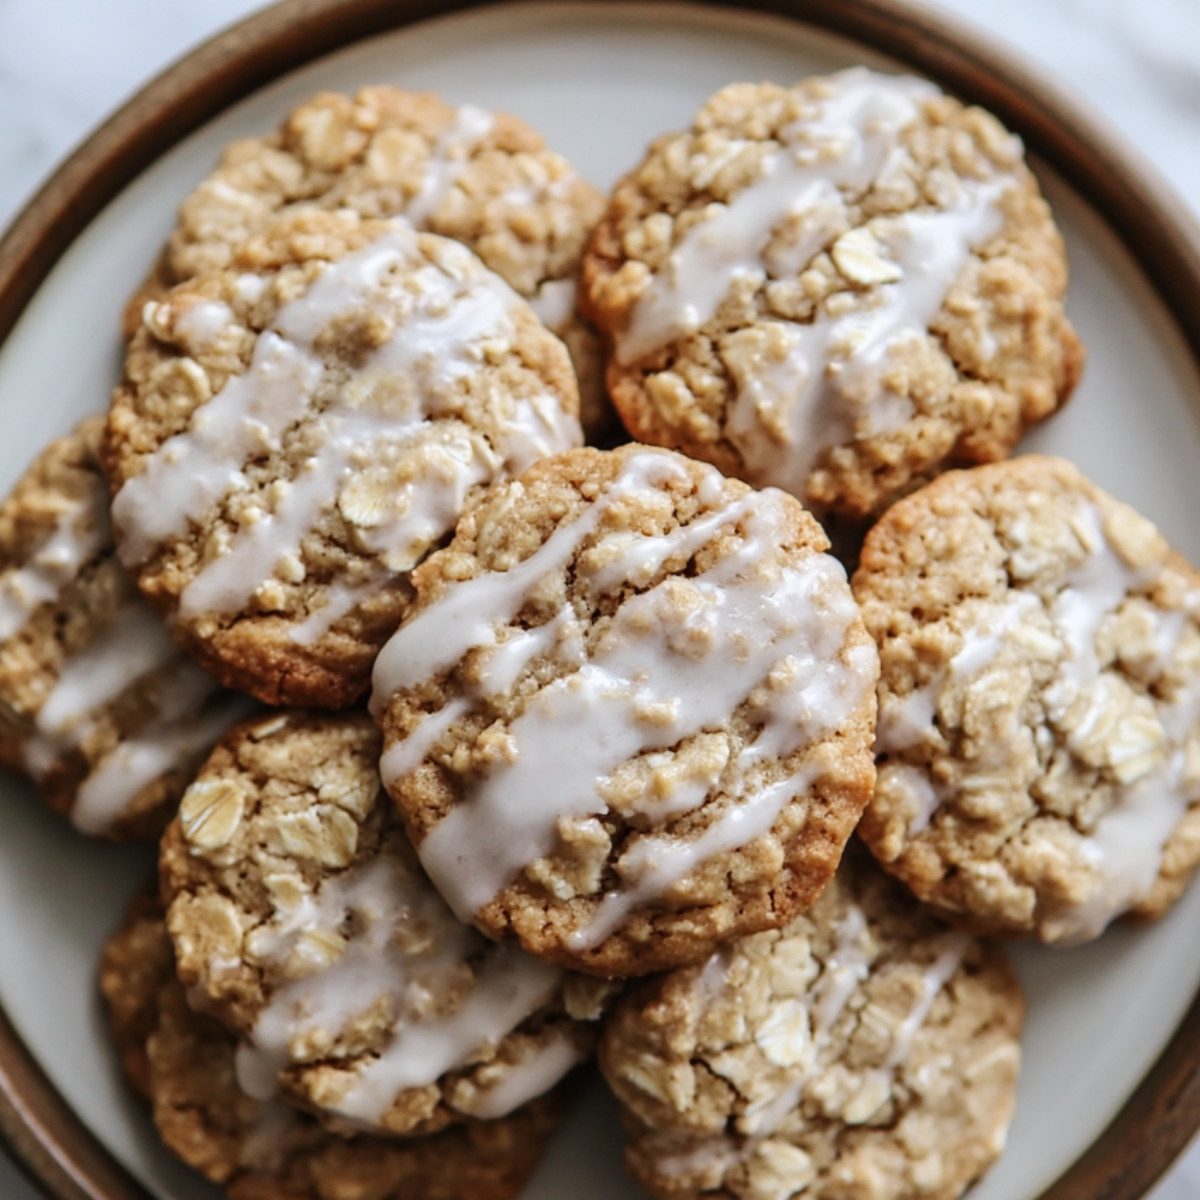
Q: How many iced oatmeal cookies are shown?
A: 9